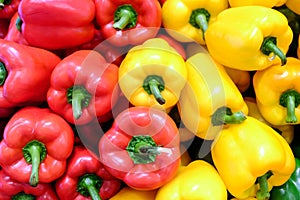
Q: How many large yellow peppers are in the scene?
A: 7